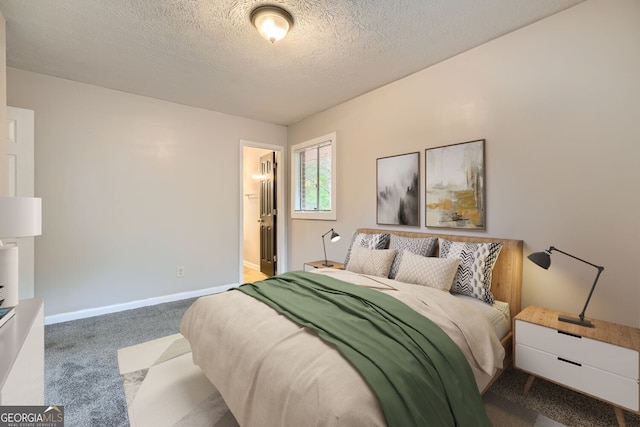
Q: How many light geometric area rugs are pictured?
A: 1